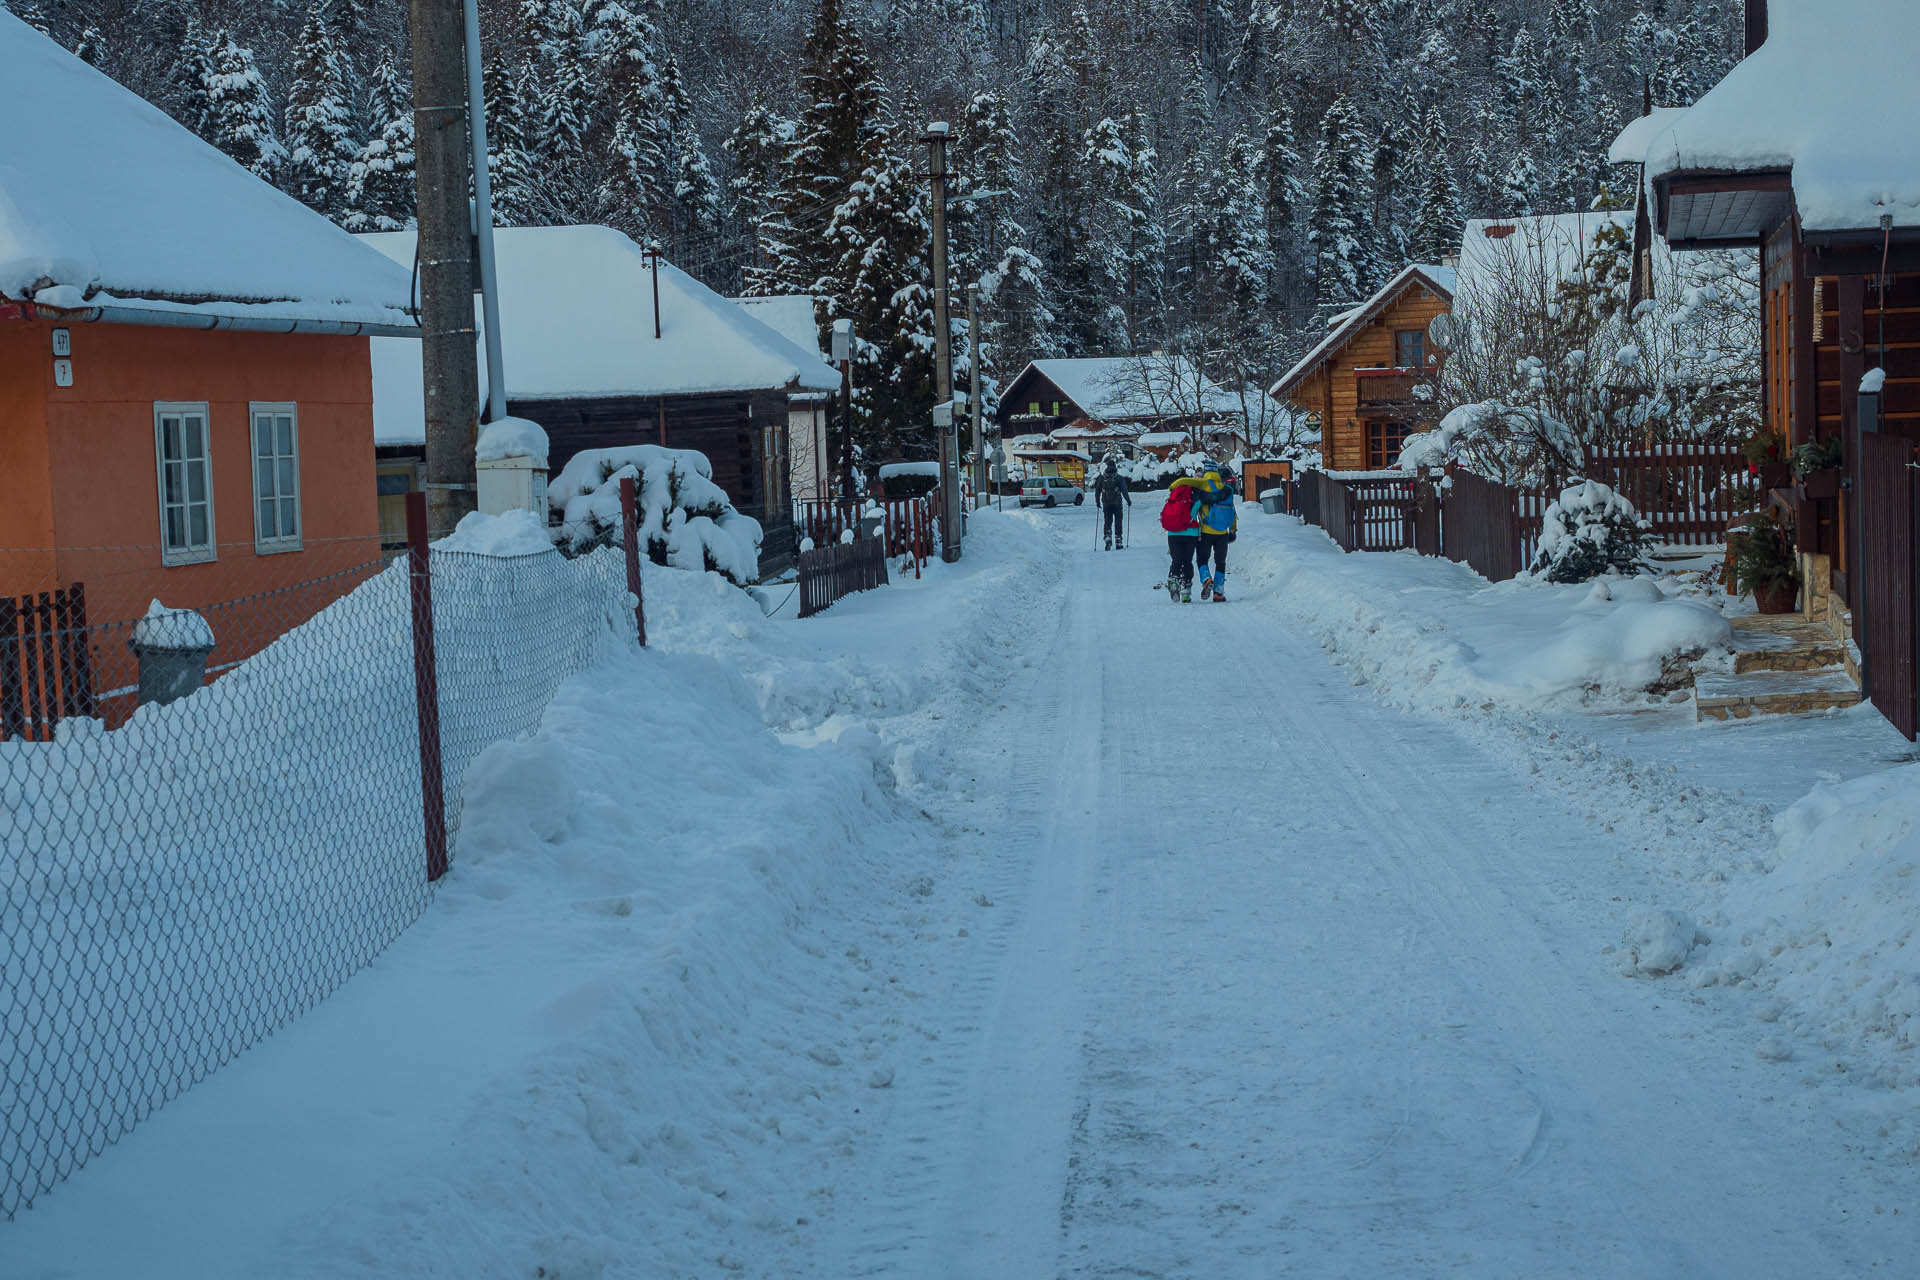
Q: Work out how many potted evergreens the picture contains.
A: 3